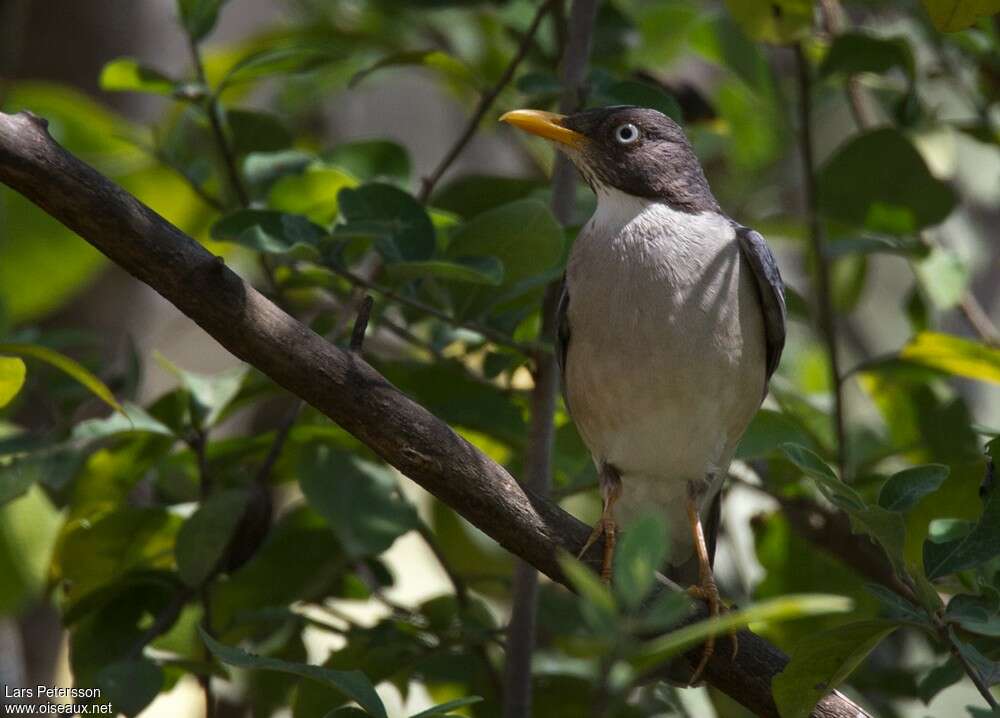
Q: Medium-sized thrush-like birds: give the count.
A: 1